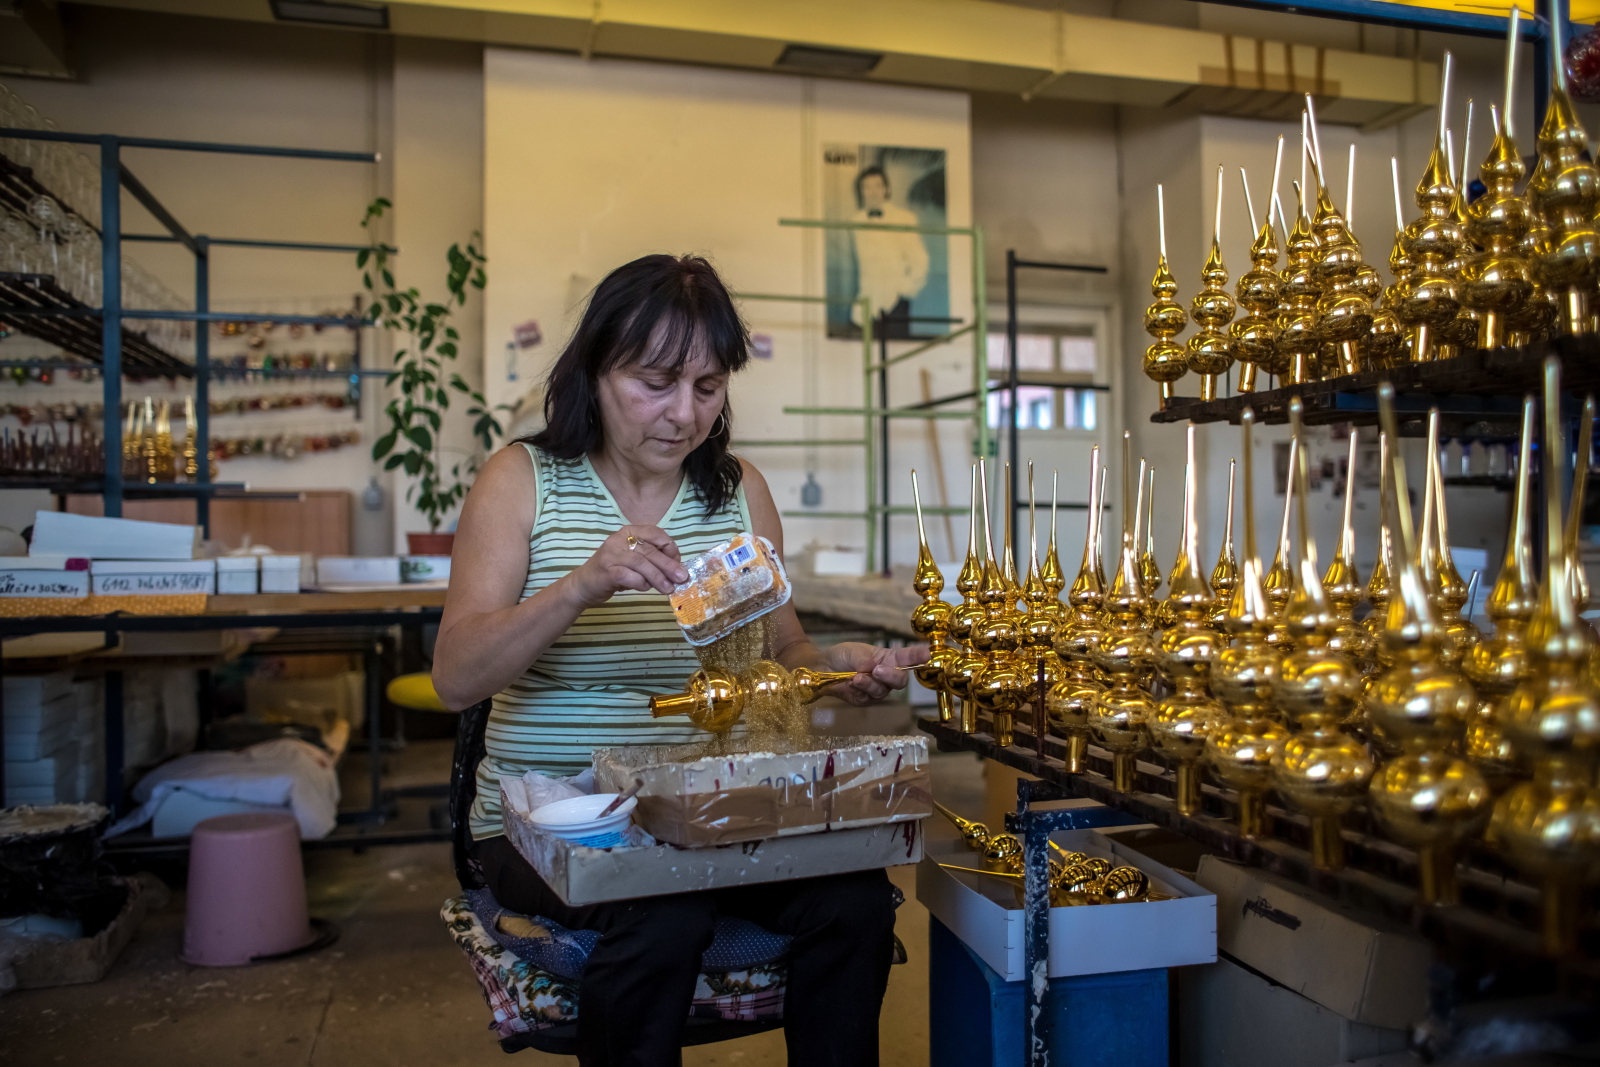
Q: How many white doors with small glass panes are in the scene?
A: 1